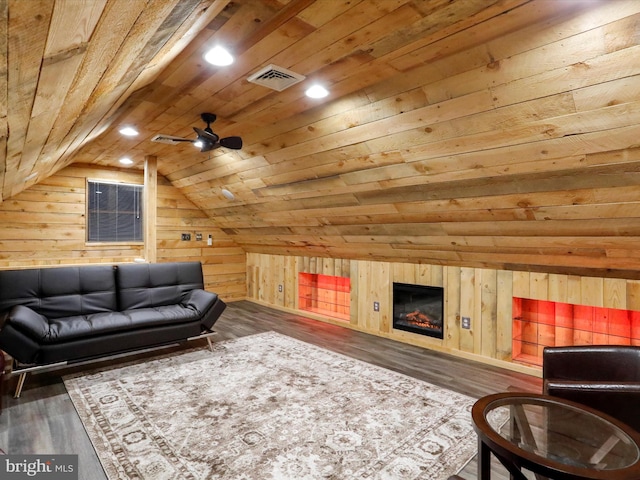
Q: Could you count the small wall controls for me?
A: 3